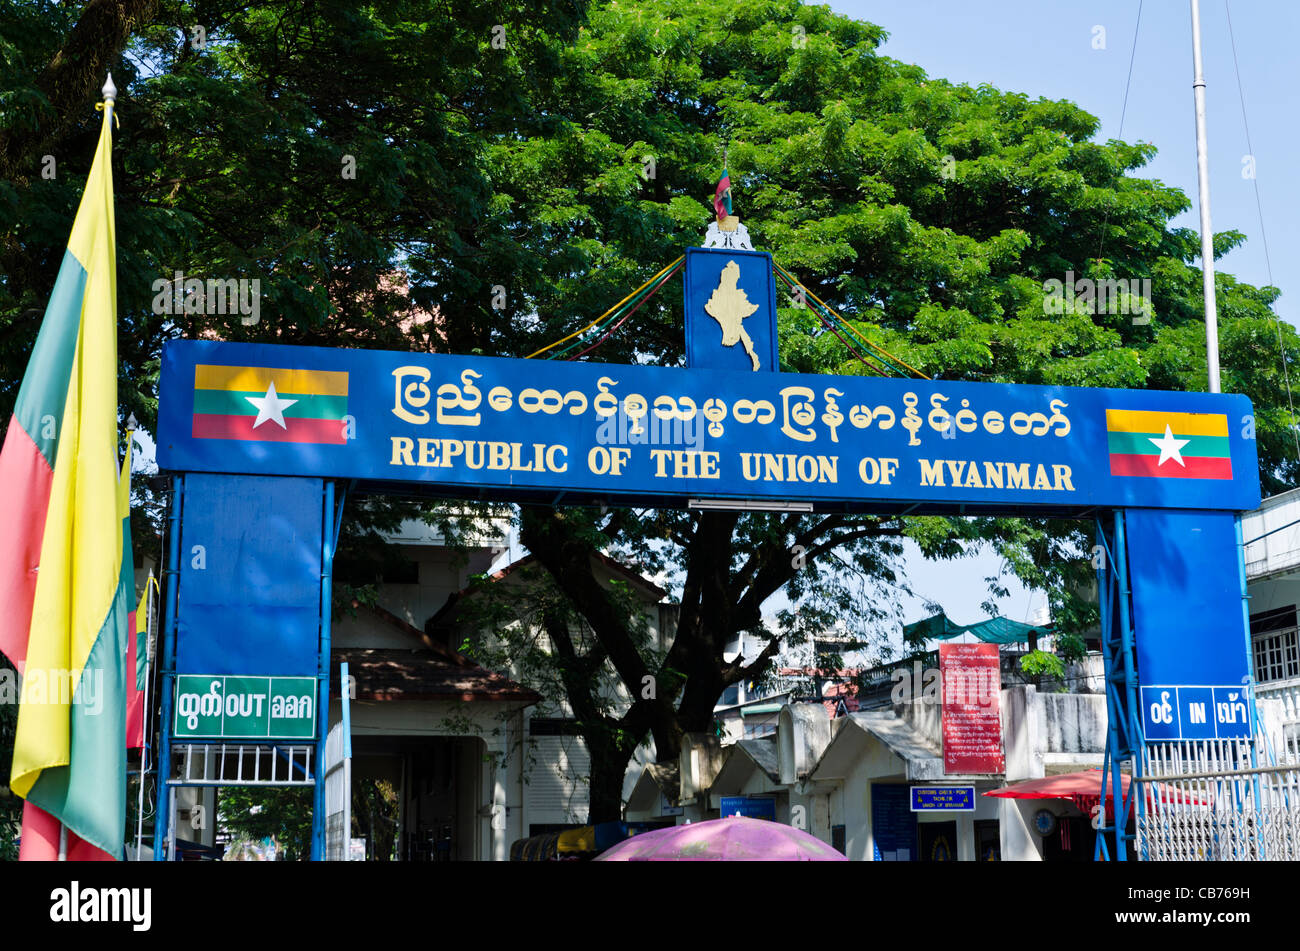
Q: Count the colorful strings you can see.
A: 6